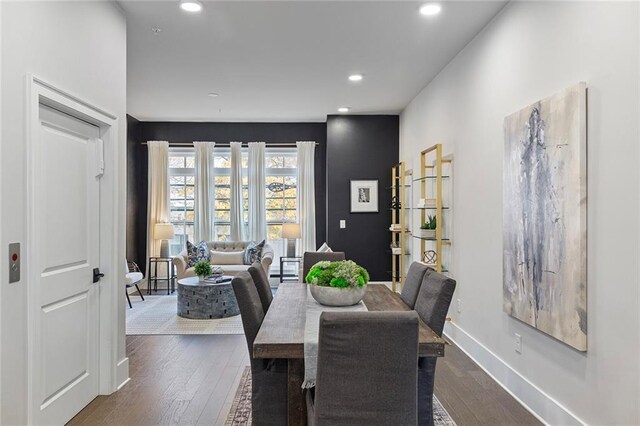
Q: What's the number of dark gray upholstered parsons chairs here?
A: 6